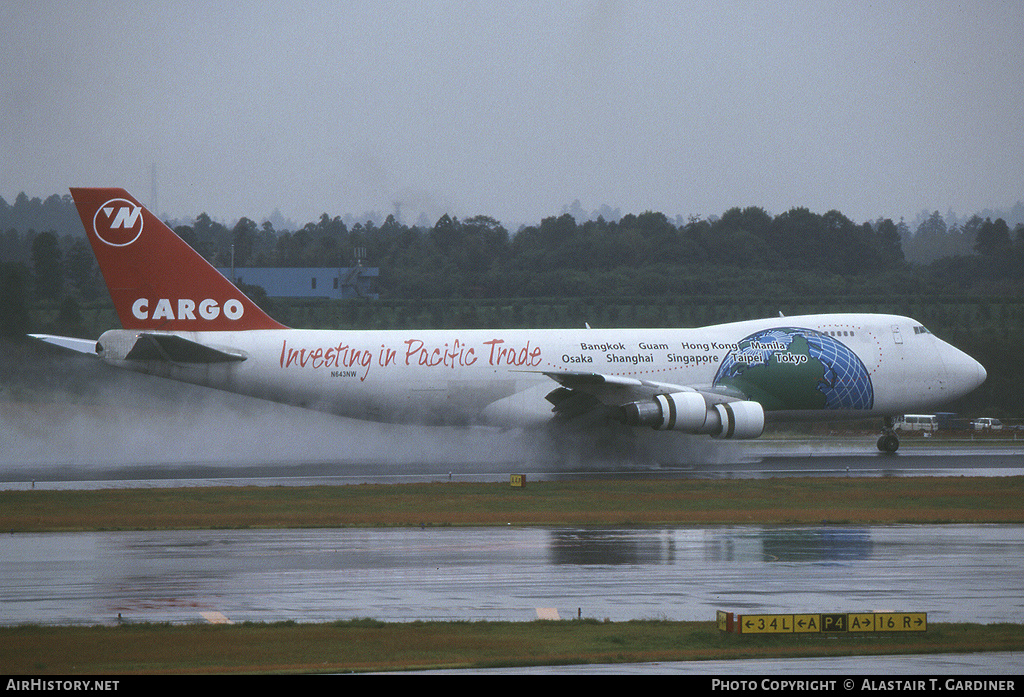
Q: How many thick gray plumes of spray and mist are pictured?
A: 1